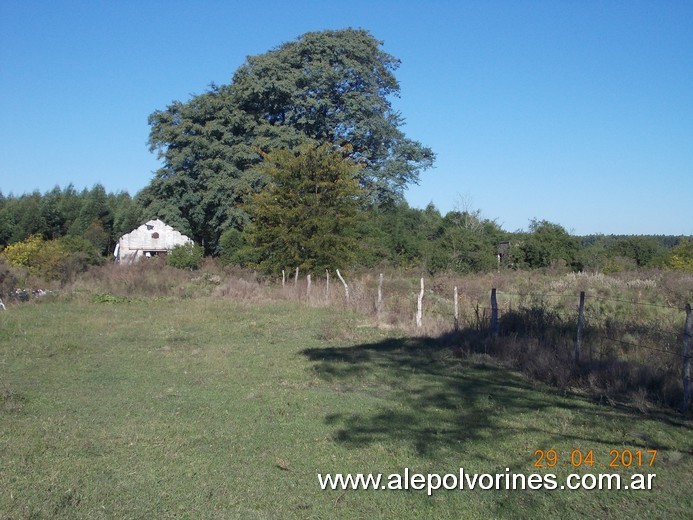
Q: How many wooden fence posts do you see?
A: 11